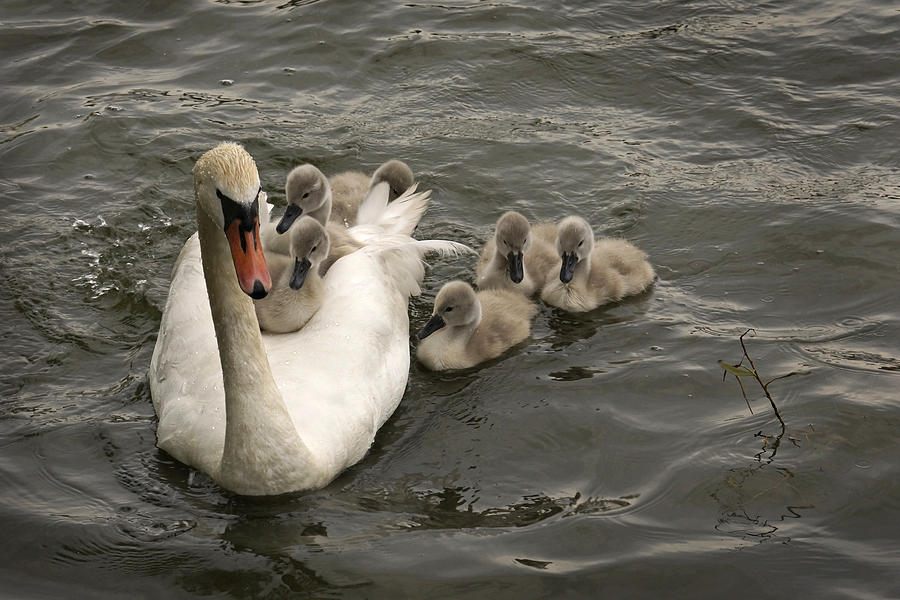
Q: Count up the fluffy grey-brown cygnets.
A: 6